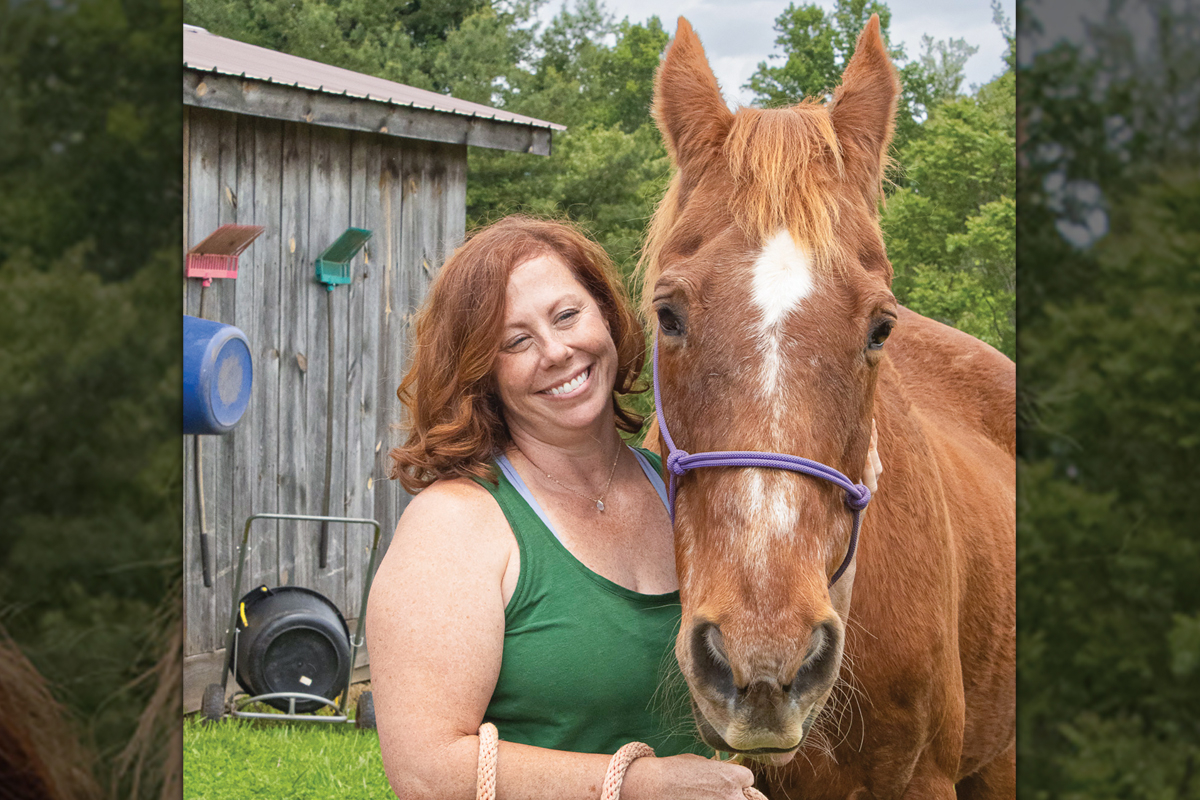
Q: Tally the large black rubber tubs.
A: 1